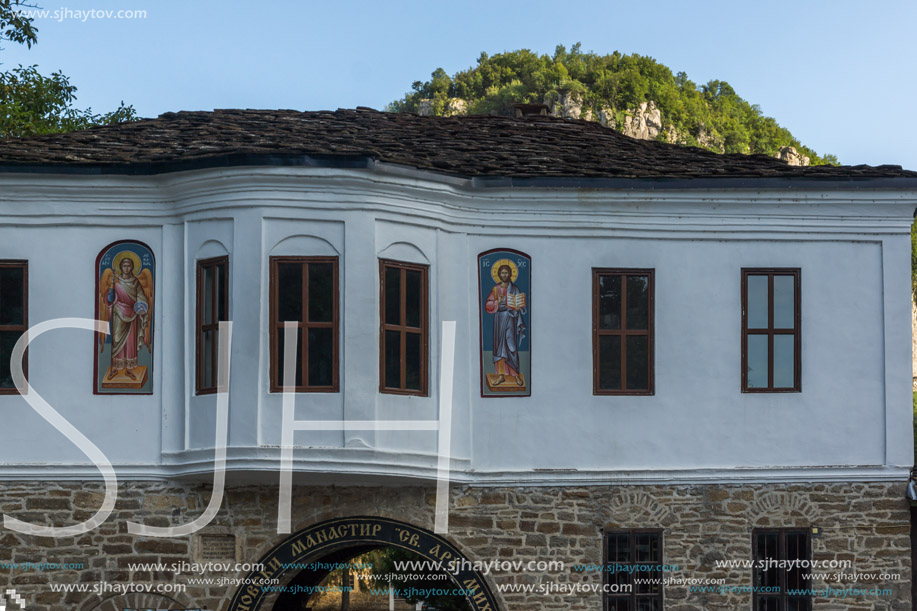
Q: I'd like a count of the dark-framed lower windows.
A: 2